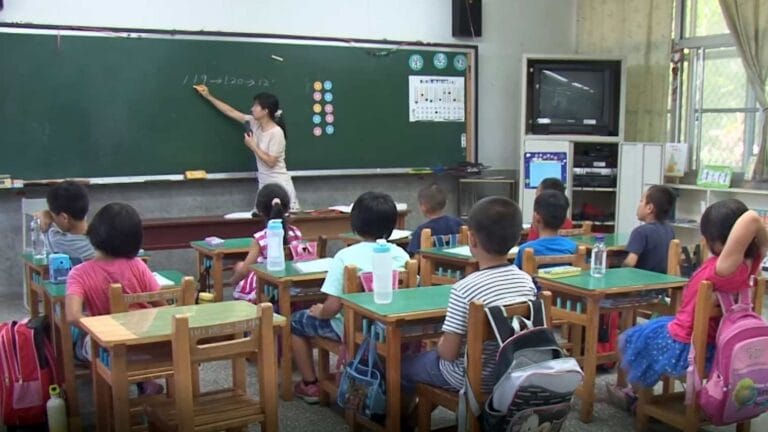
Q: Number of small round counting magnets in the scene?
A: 10